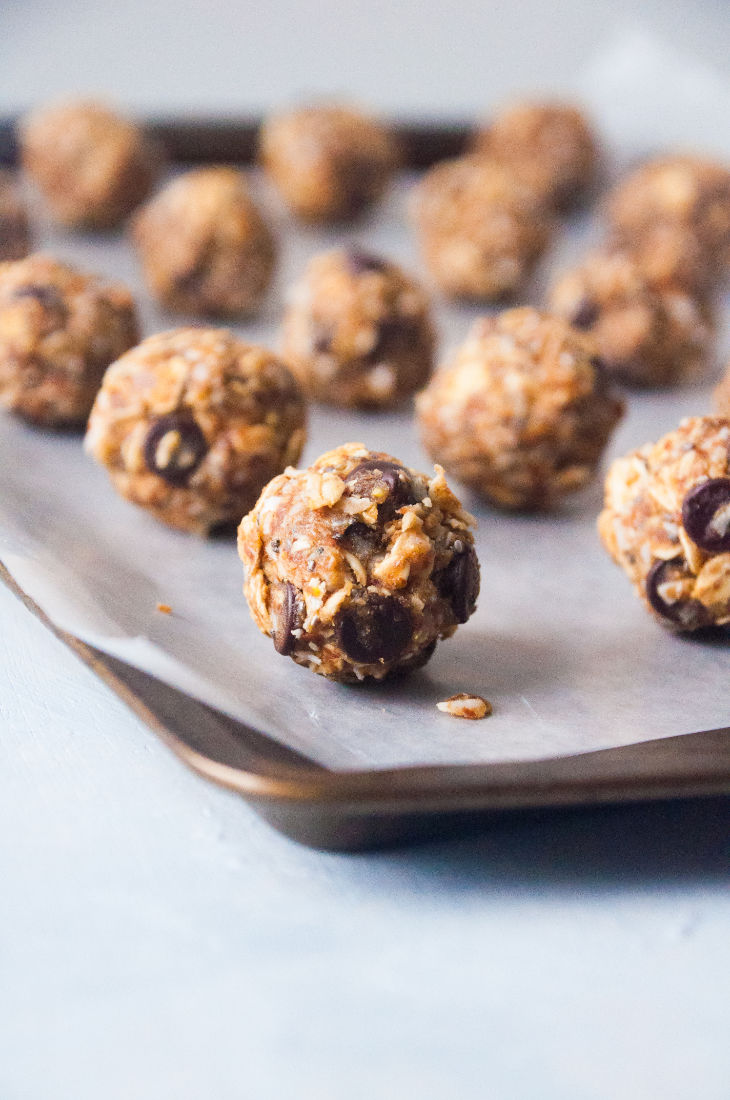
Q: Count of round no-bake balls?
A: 15